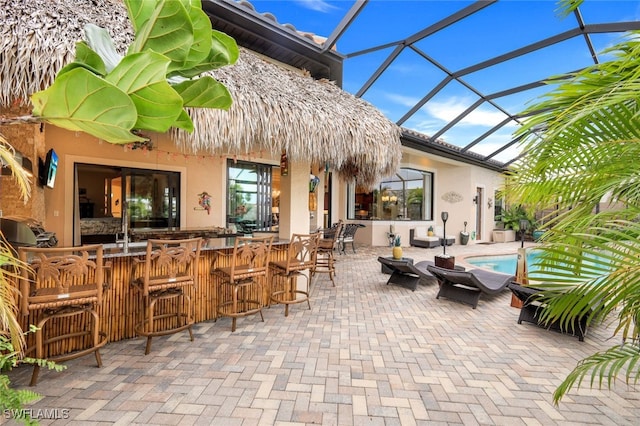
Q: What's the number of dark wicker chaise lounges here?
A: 3